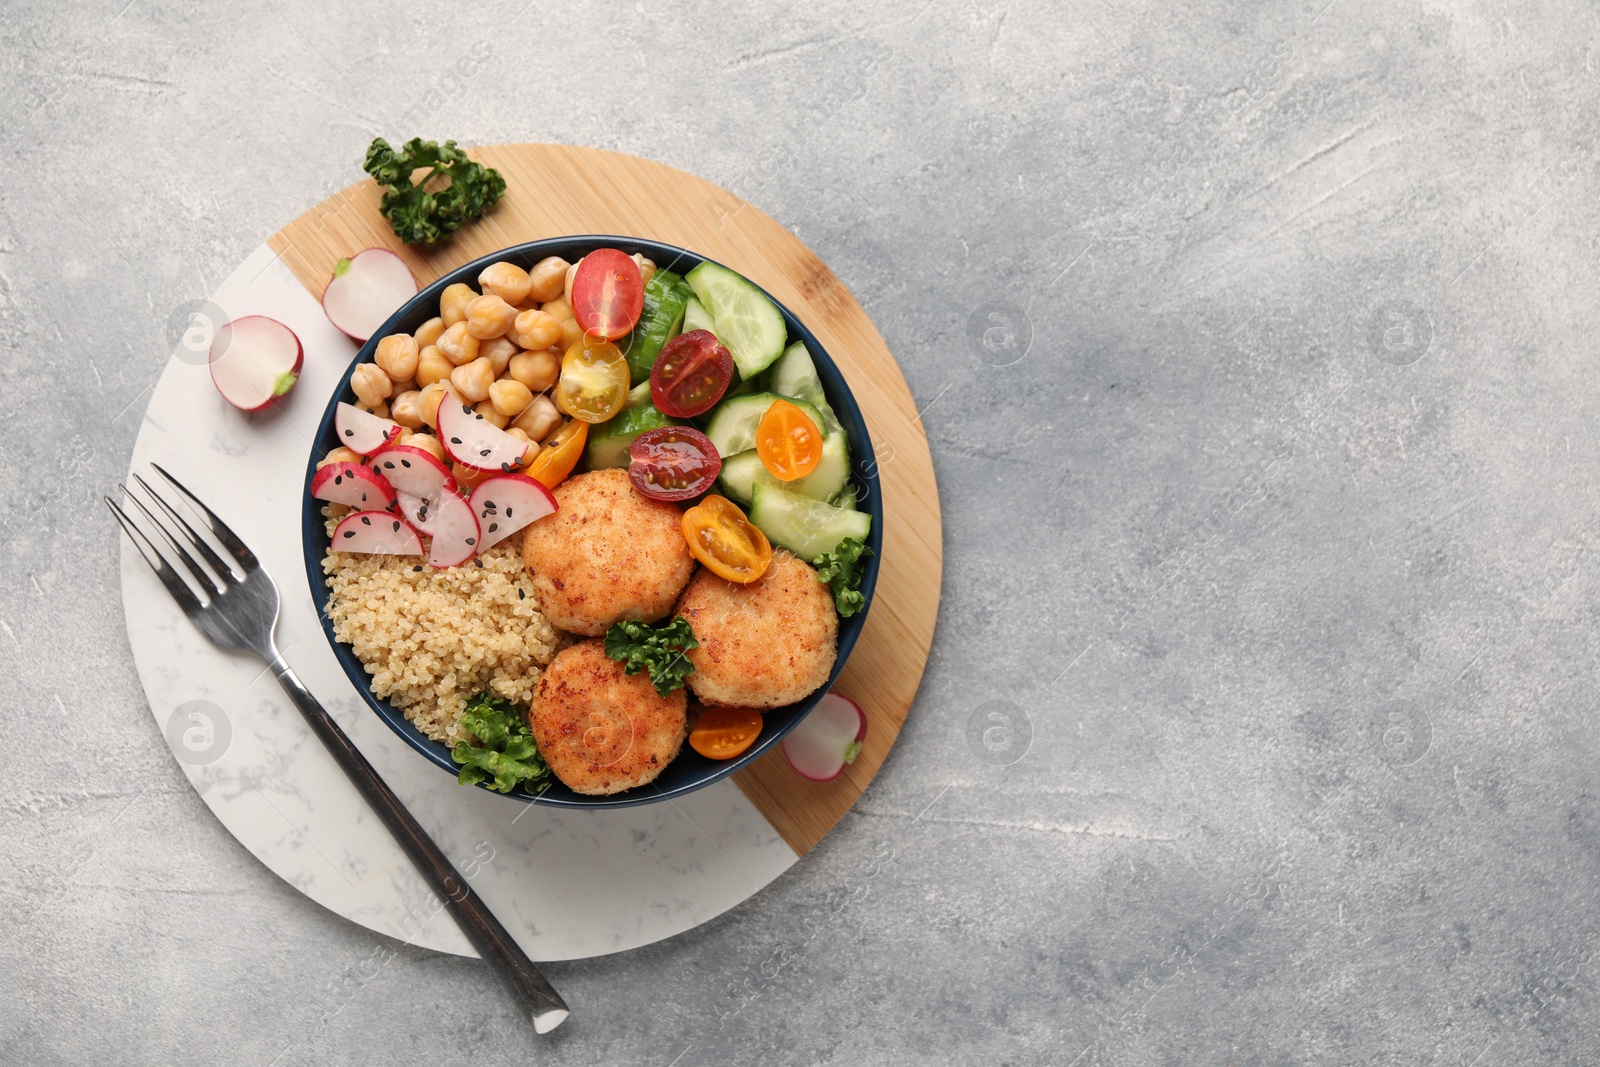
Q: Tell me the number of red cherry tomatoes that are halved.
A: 3